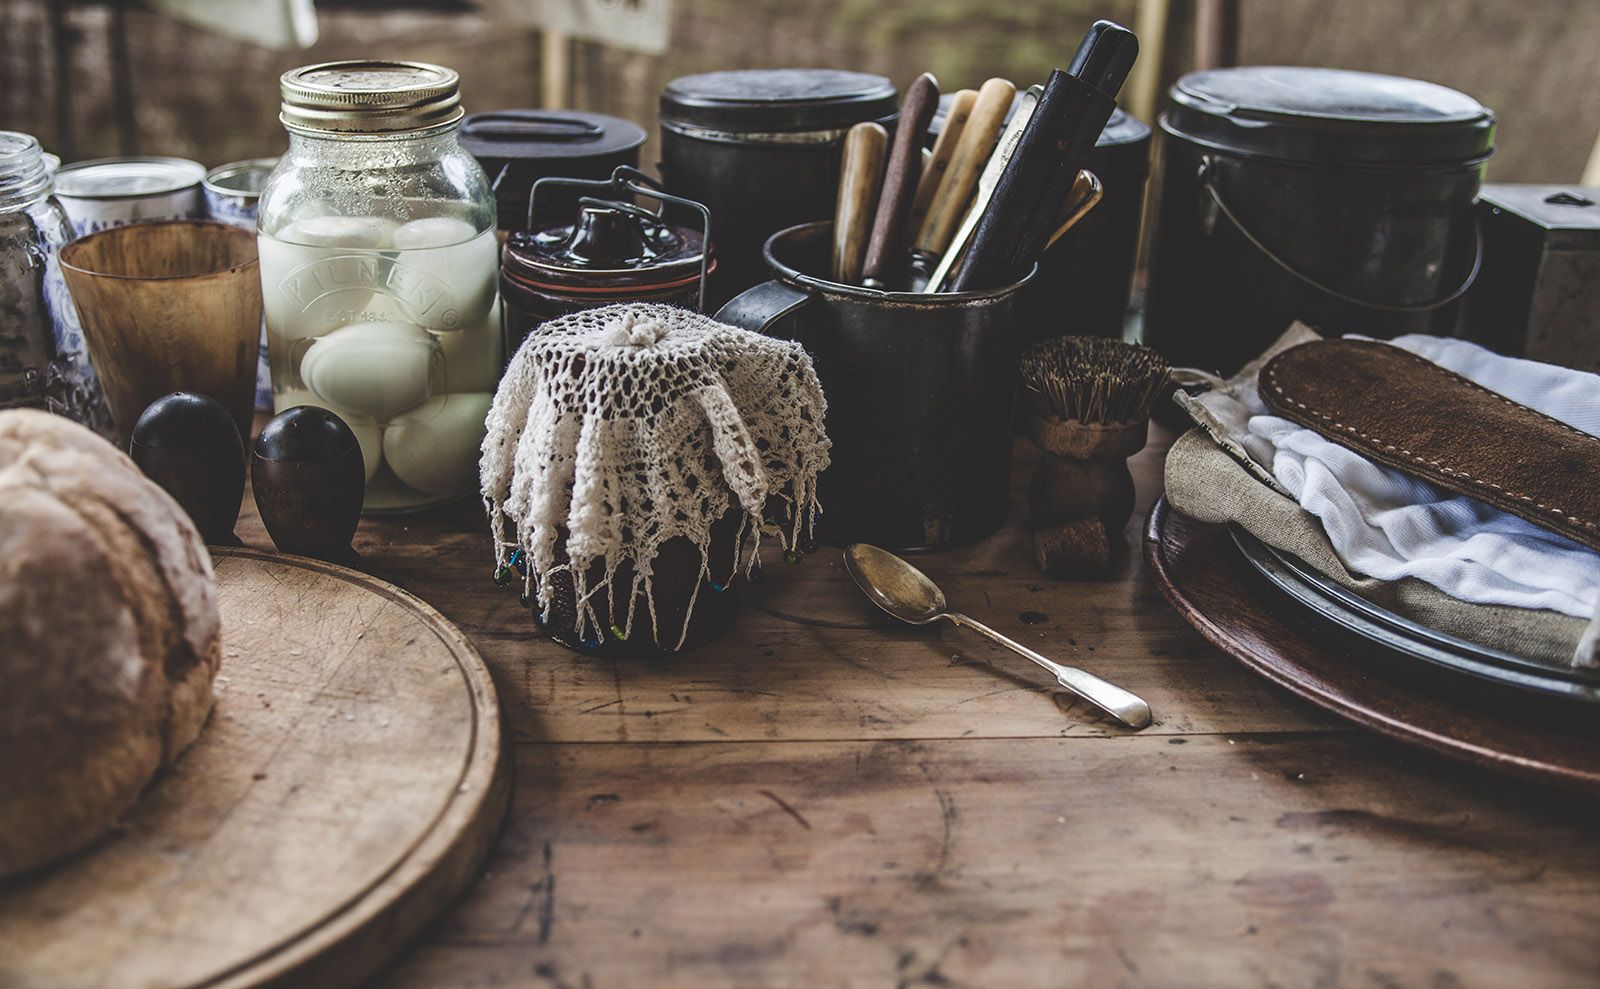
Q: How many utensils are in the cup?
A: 7